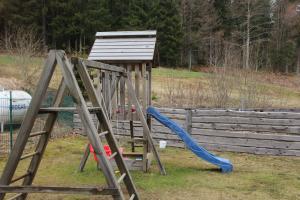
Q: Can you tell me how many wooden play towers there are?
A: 1